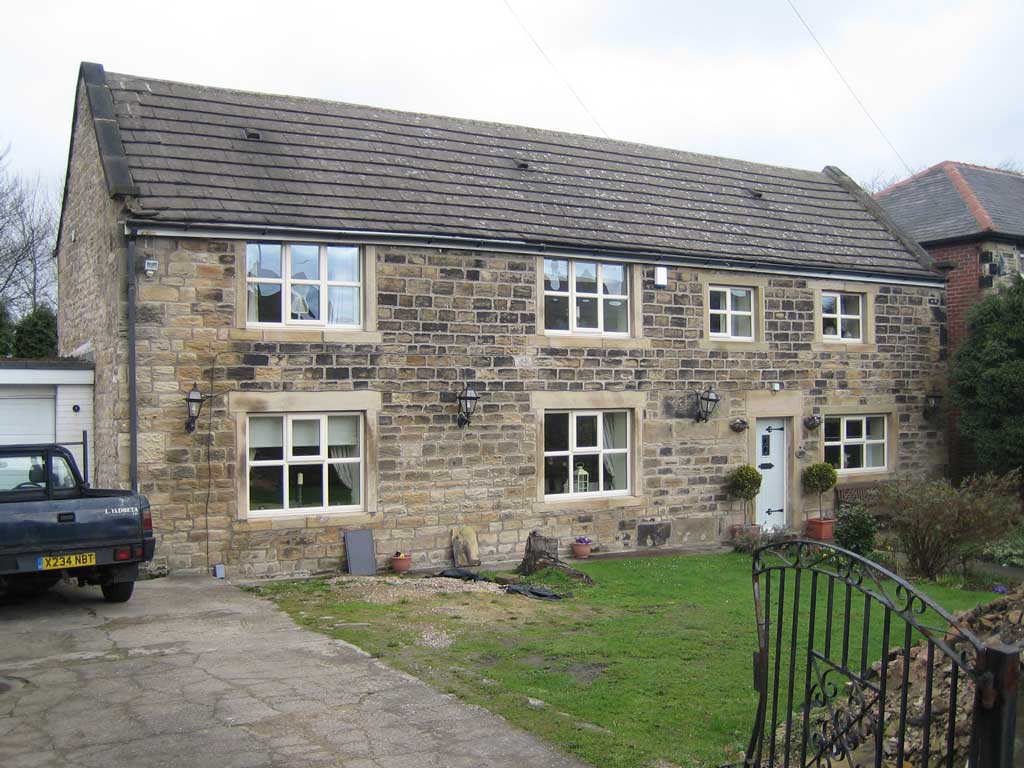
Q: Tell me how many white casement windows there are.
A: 7